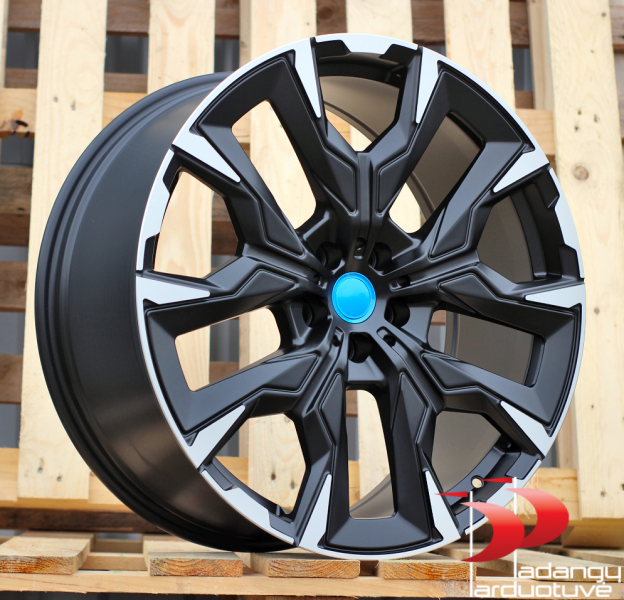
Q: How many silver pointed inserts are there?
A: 10